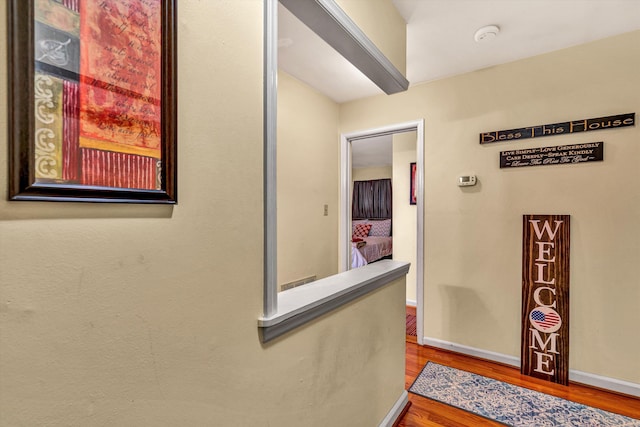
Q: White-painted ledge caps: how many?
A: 1